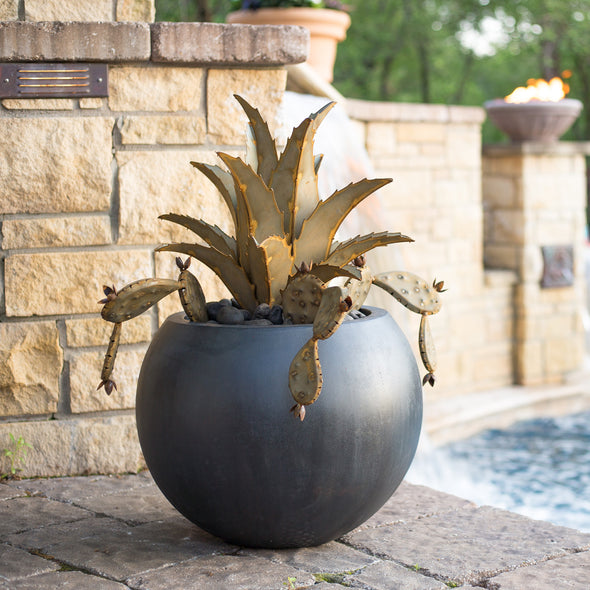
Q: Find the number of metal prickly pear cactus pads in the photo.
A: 9